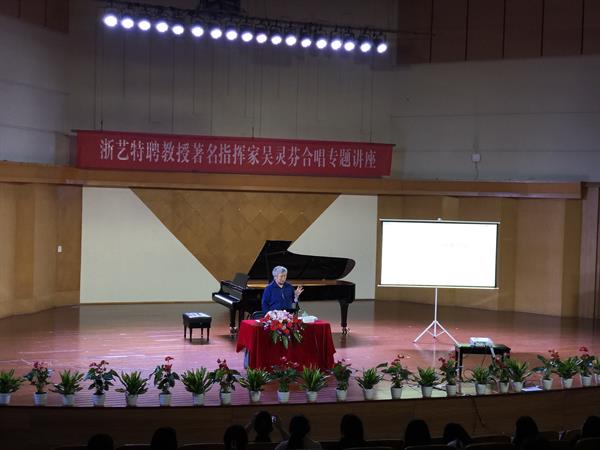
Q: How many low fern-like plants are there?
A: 12